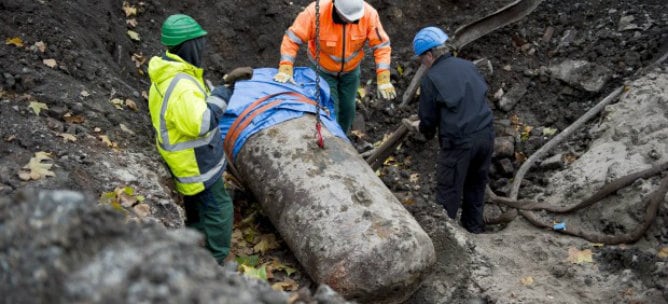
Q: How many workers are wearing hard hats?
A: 3